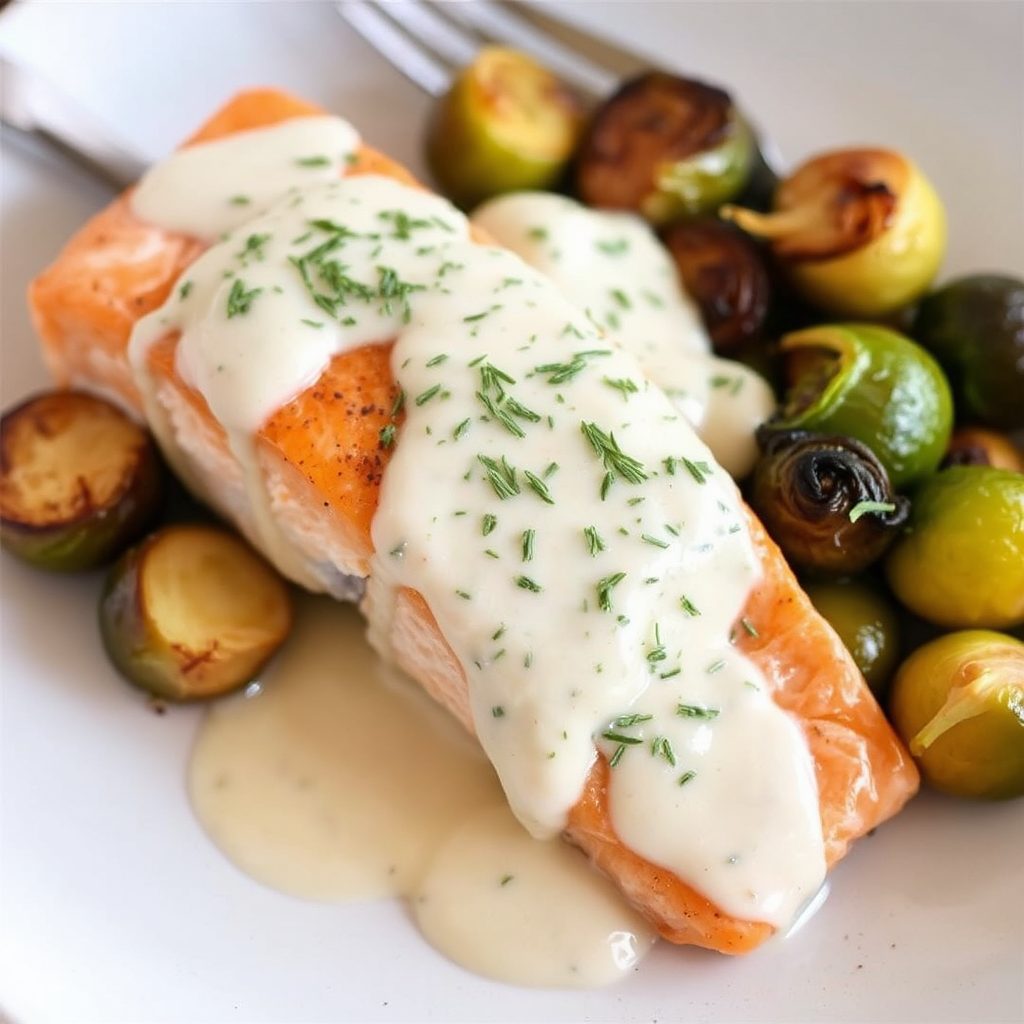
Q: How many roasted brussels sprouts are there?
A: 13